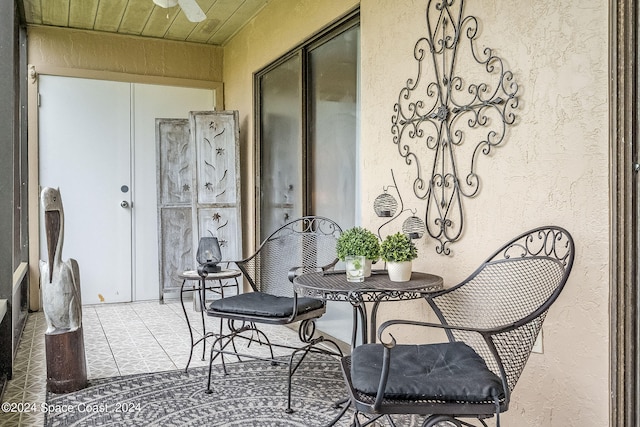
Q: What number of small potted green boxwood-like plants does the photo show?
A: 2